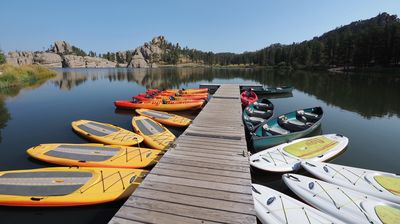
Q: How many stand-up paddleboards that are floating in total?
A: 9